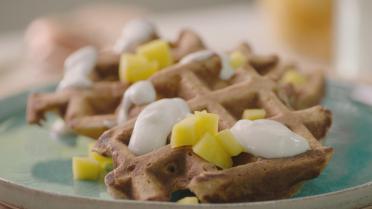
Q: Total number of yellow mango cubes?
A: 12